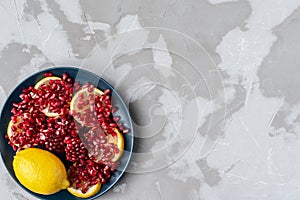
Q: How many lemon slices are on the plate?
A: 5